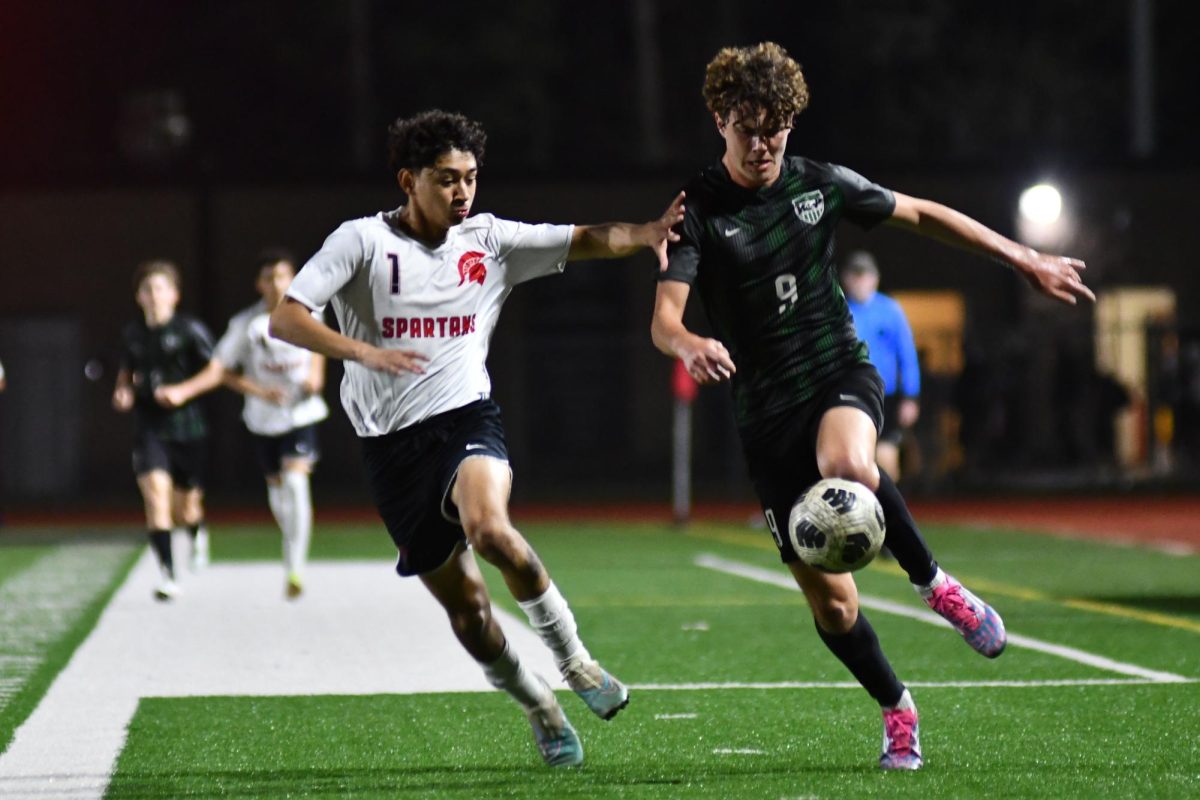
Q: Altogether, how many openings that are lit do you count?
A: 2